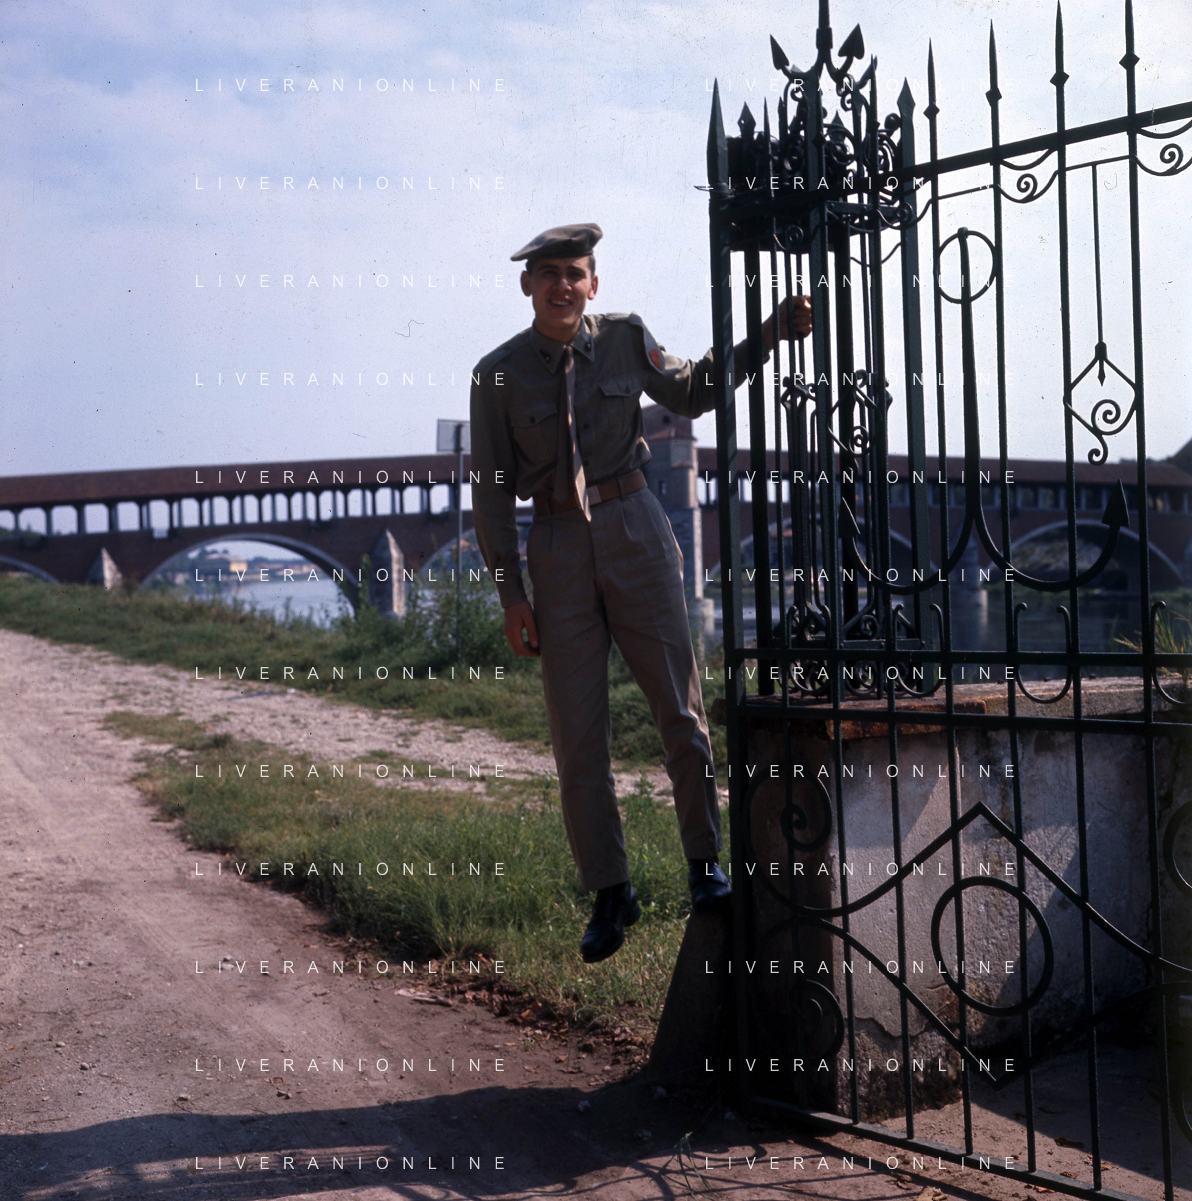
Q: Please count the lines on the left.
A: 12